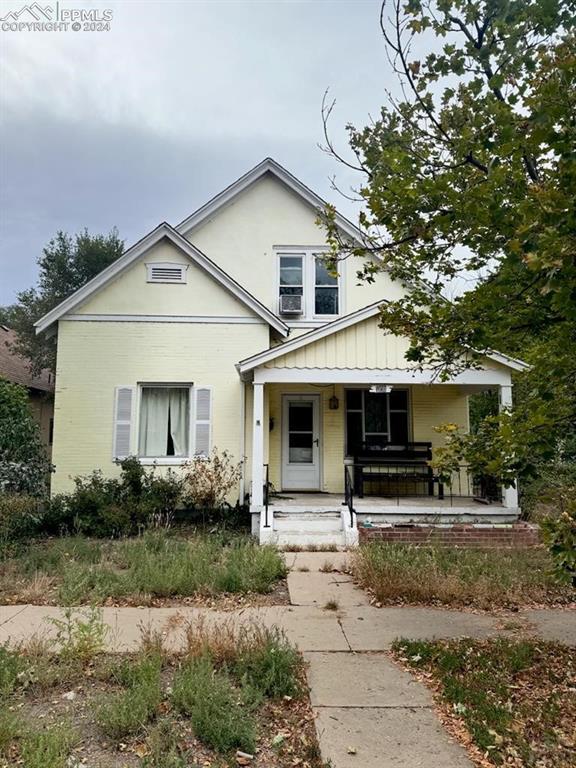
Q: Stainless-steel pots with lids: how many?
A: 0